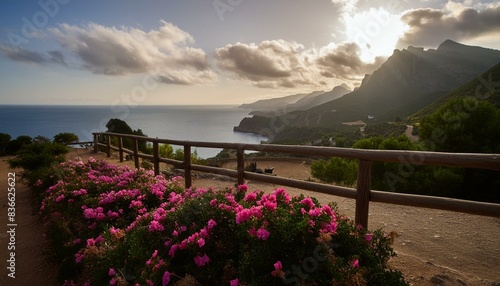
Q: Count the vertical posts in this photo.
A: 8